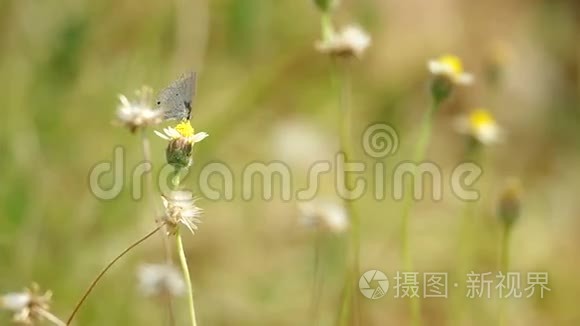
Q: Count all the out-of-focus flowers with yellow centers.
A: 2